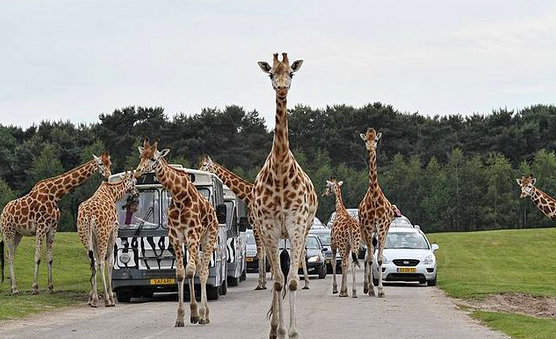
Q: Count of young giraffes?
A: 1